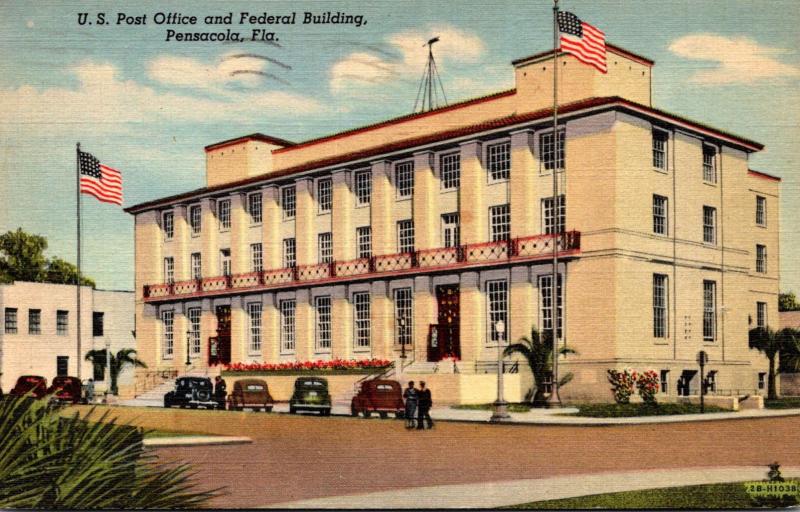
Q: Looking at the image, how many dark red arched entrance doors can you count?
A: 2